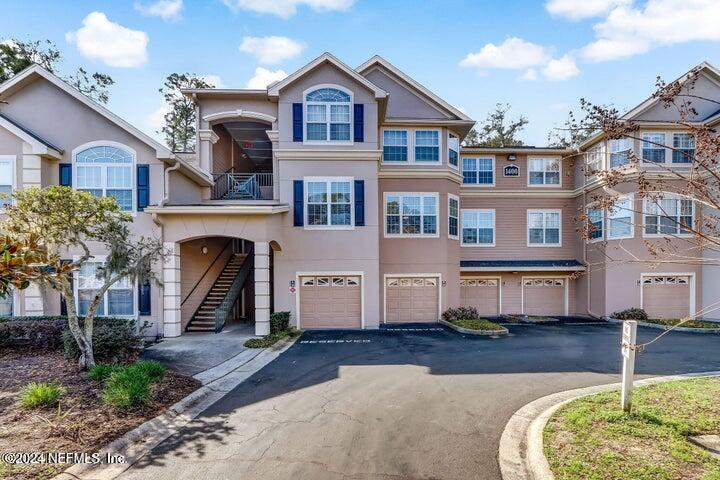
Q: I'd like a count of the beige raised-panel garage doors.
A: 5